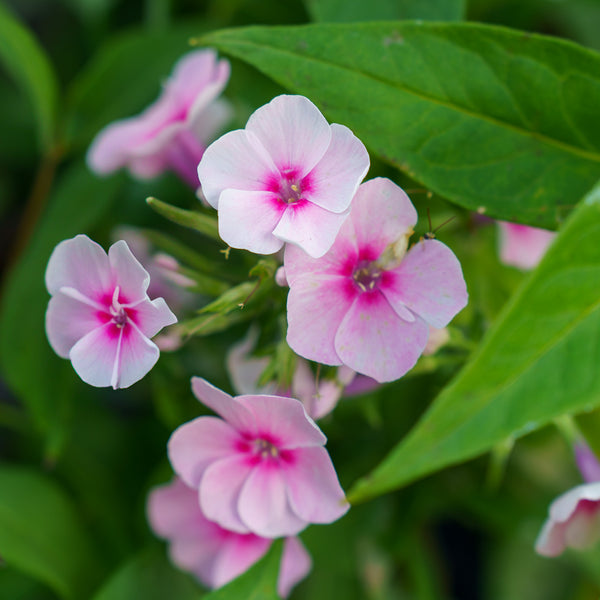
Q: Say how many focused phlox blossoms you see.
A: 4